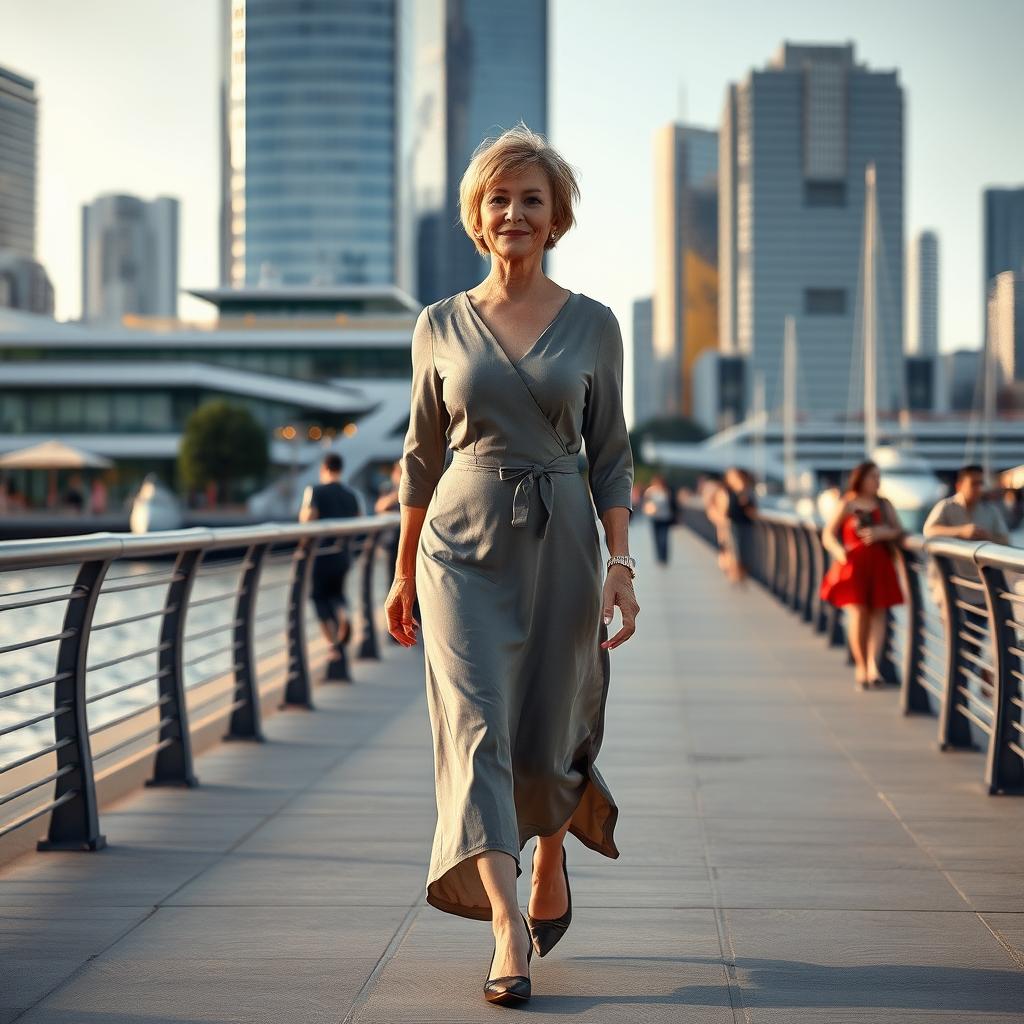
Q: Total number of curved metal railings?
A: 2